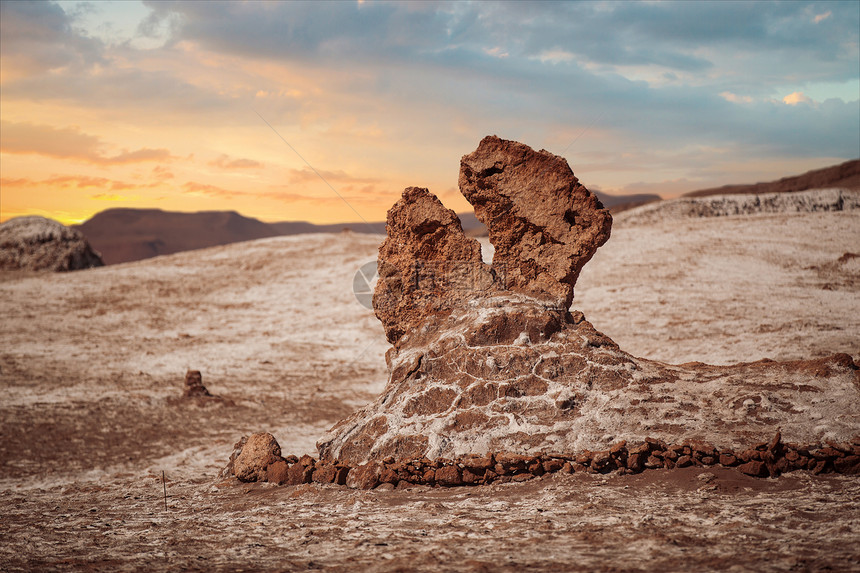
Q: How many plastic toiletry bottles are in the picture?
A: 0